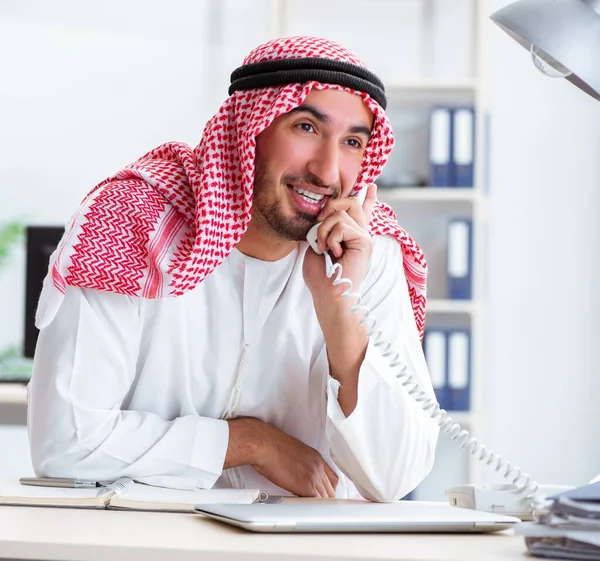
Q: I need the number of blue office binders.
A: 5